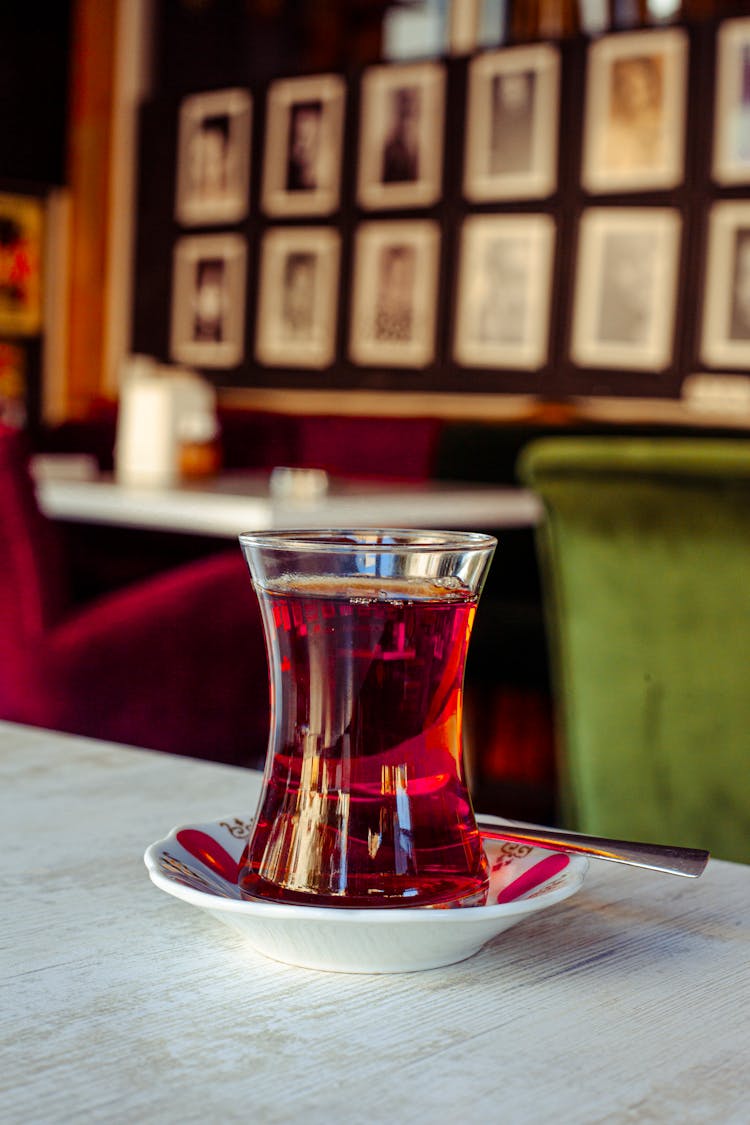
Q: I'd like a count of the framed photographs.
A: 12